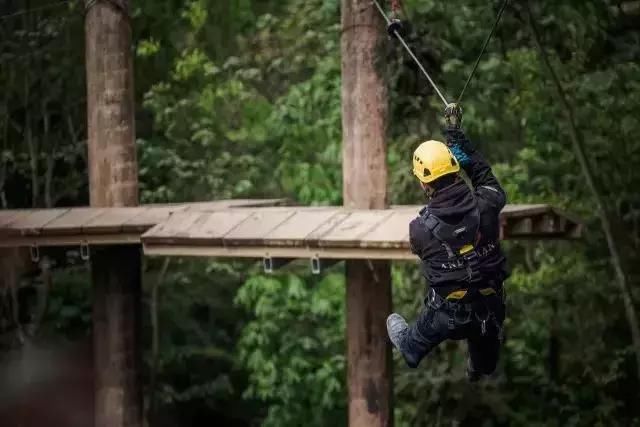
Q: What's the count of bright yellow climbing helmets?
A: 1